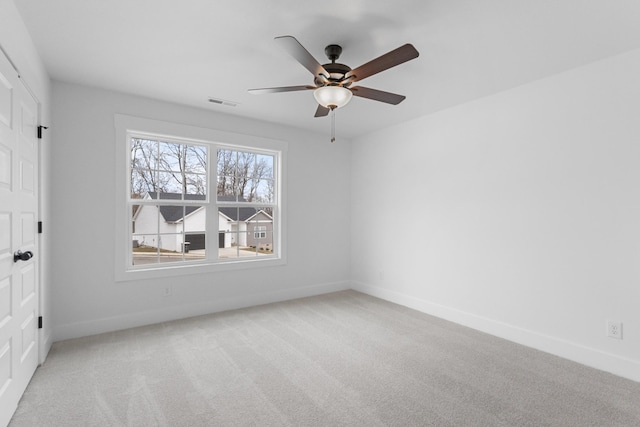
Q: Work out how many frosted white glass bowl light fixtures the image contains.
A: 1